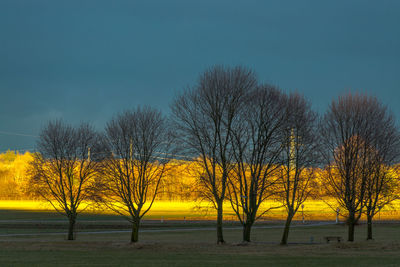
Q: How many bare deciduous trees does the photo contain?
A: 7